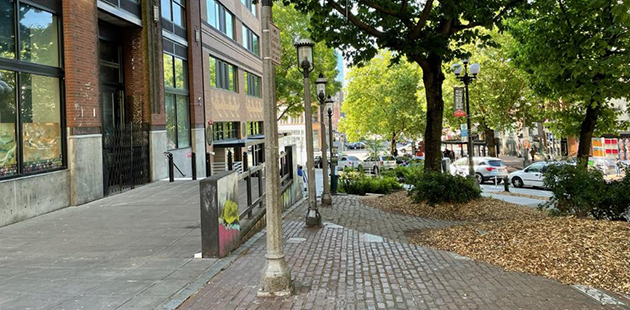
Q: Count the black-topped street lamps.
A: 3